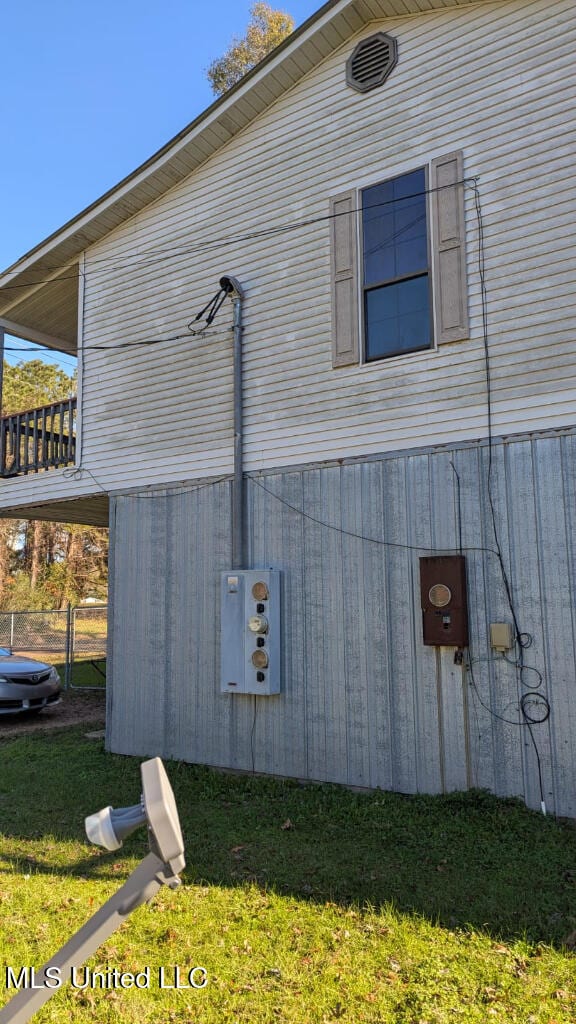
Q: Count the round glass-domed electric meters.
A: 1